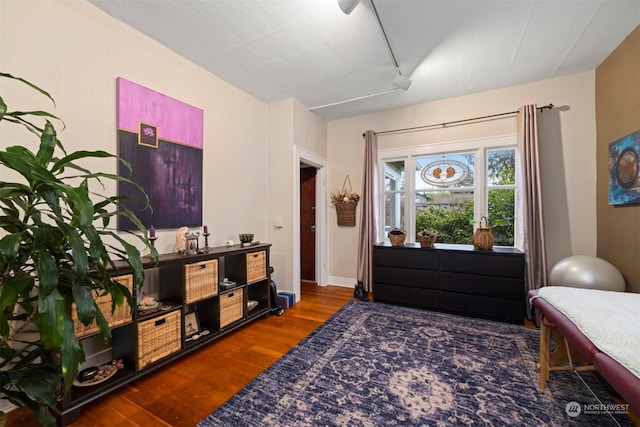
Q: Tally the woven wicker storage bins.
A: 5